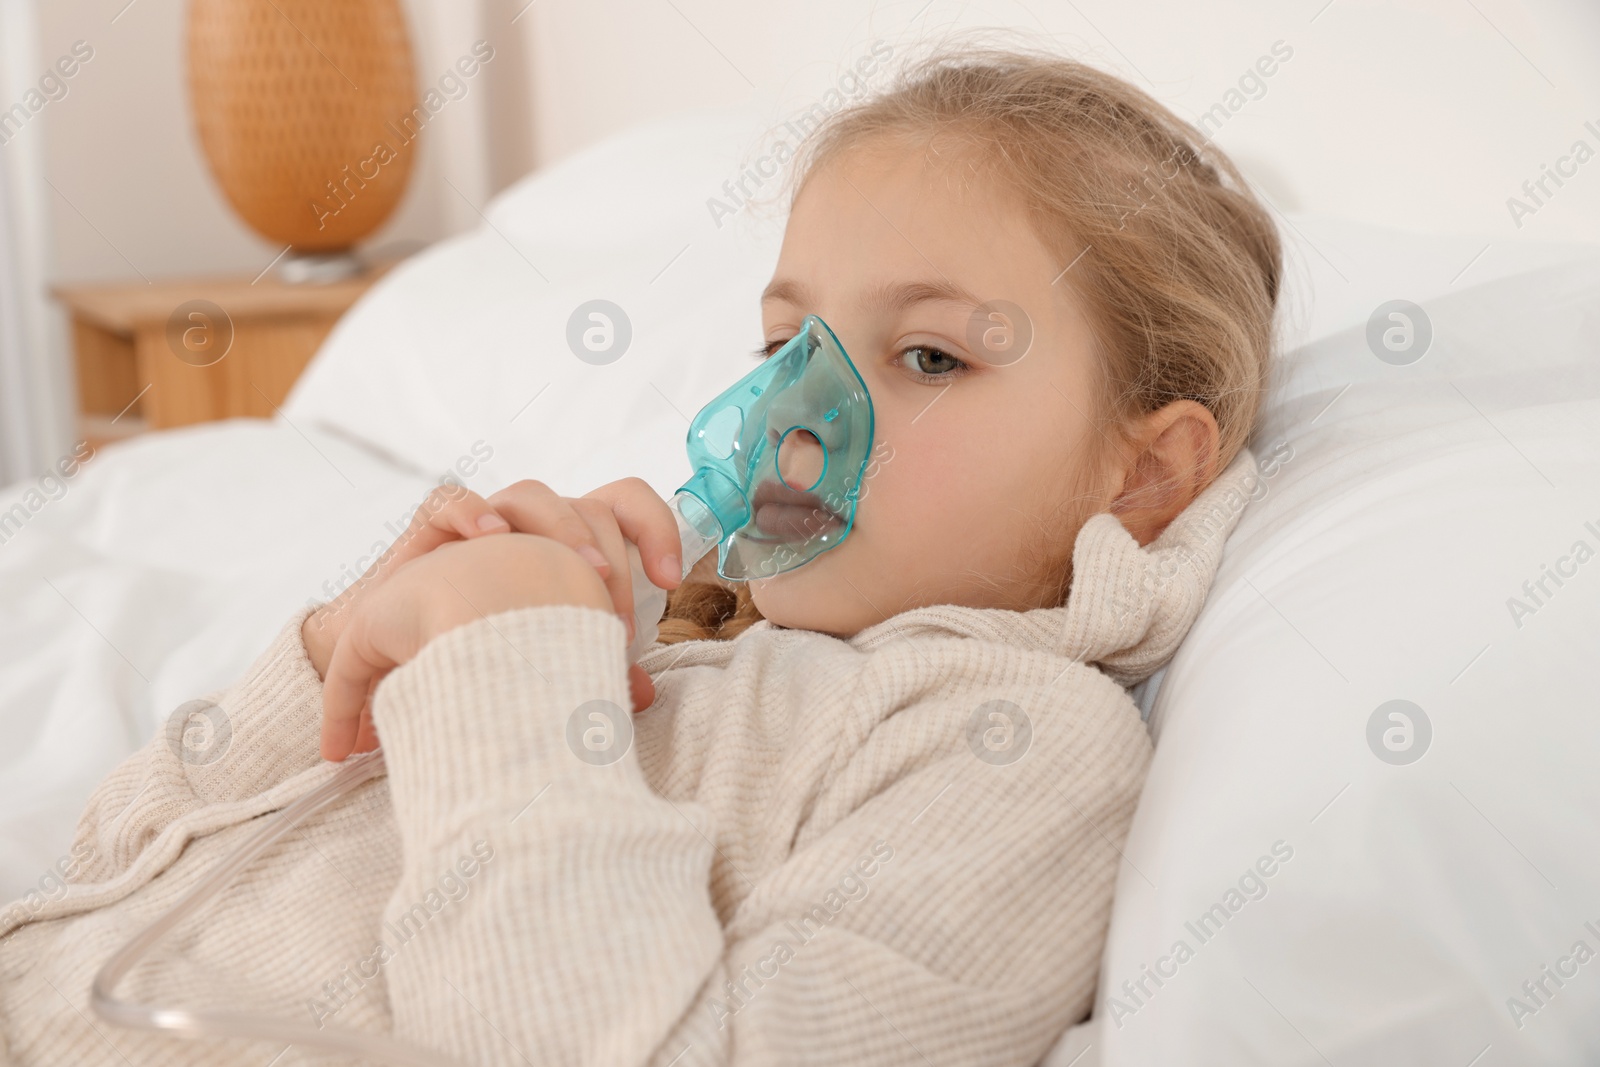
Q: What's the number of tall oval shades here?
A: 1